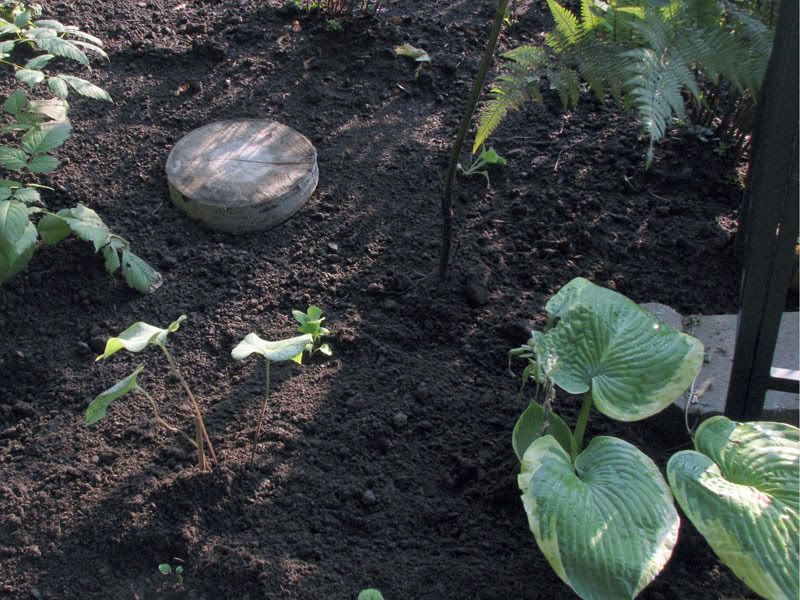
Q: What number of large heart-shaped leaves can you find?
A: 3